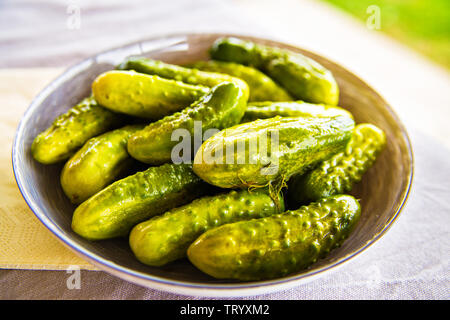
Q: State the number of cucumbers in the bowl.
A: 13